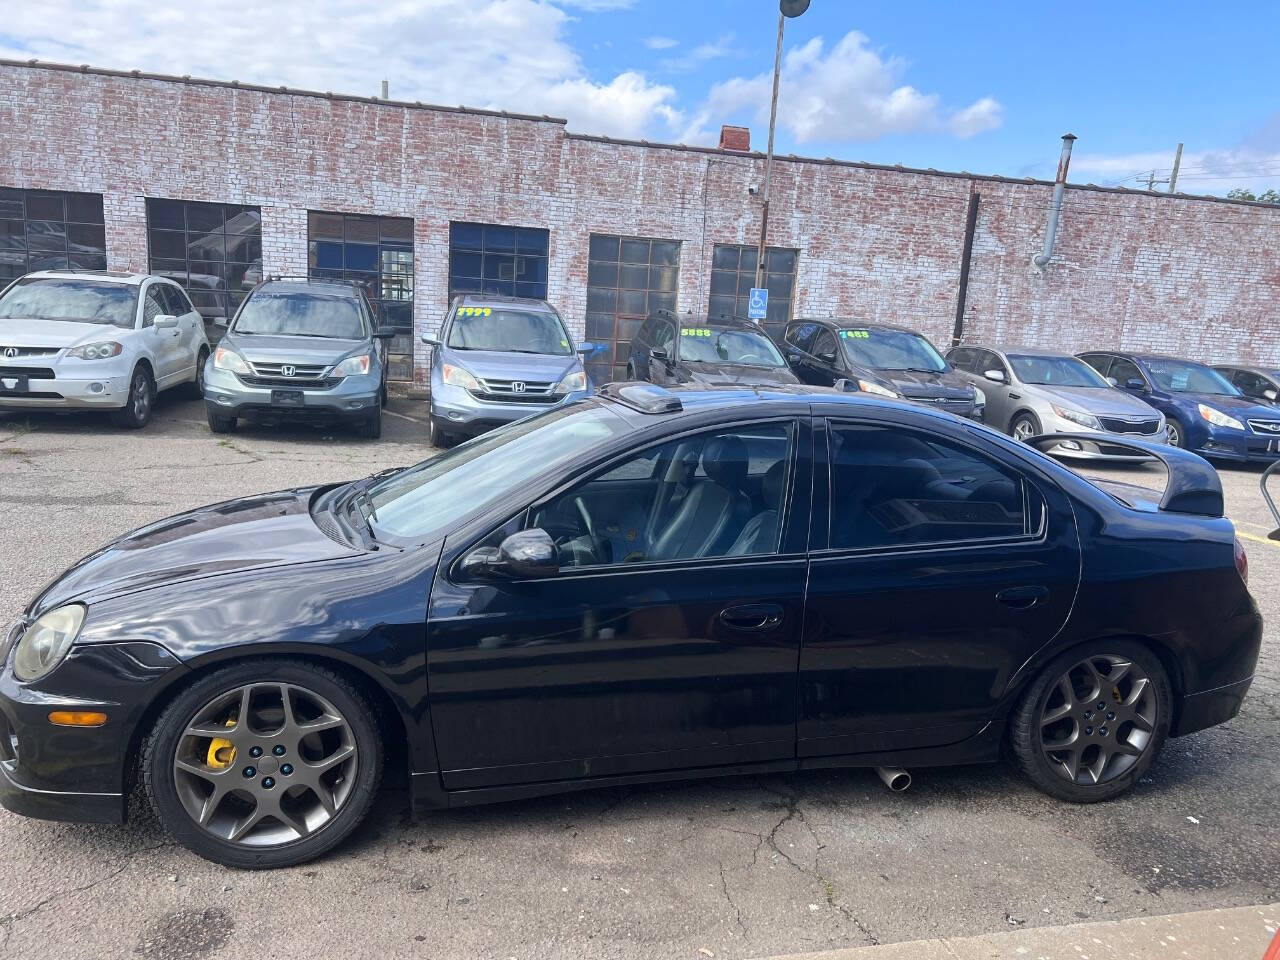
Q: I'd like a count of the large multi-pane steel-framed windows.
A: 6